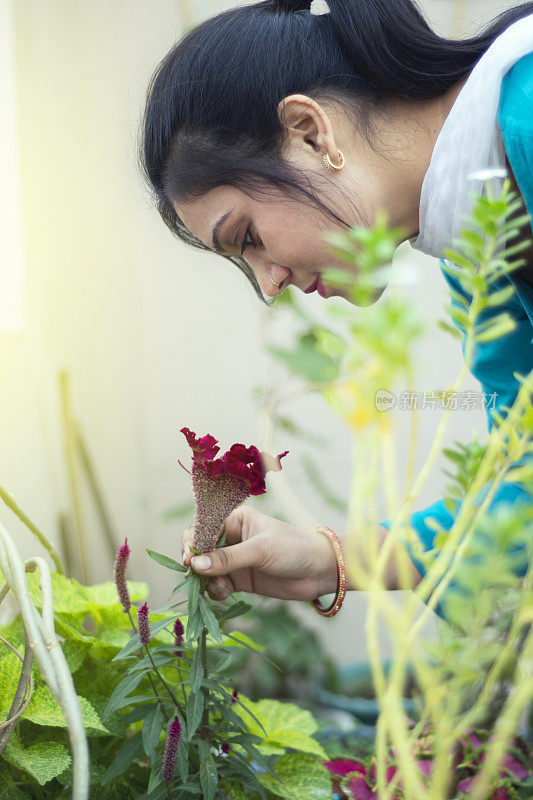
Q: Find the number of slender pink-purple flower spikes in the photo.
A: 4